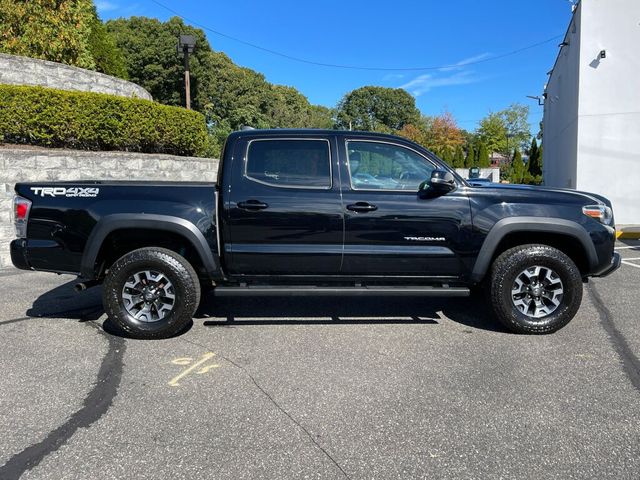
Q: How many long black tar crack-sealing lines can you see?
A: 2